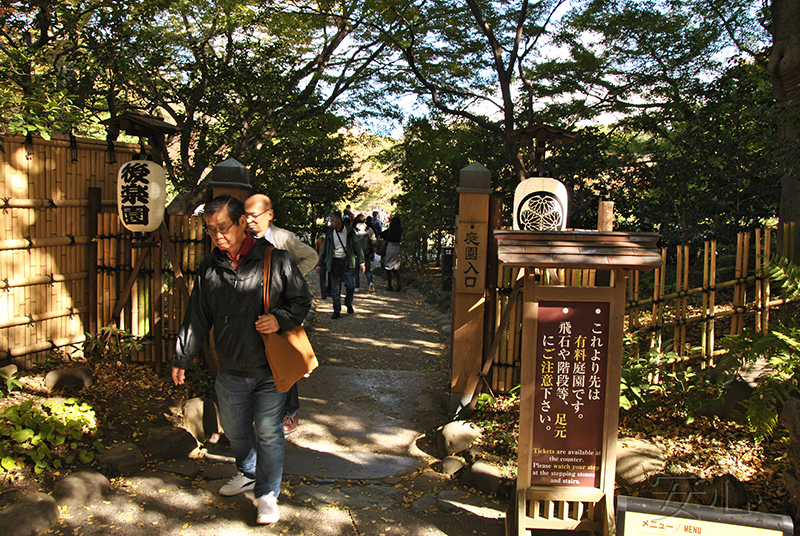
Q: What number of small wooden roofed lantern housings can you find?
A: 2